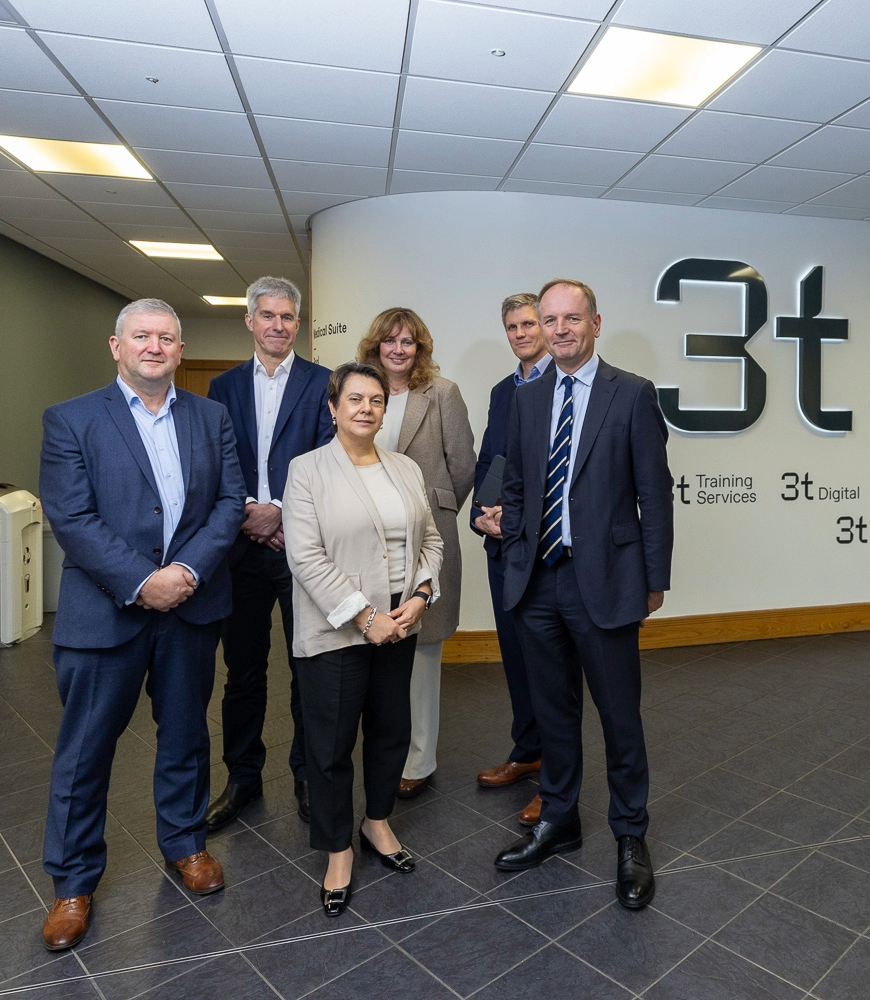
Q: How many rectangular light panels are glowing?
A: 4